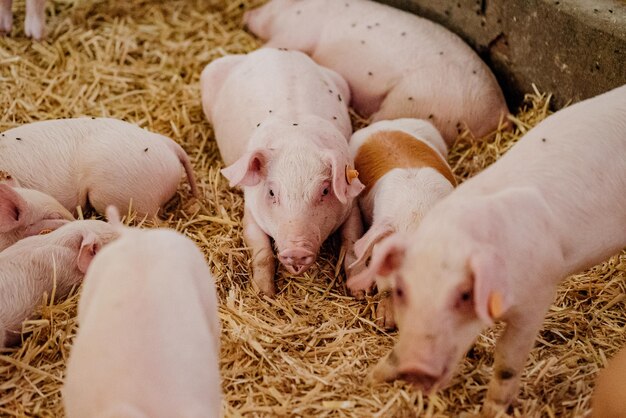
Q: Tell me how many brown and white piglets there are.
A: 1